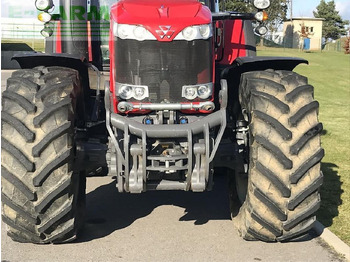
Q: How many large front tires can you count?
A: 2